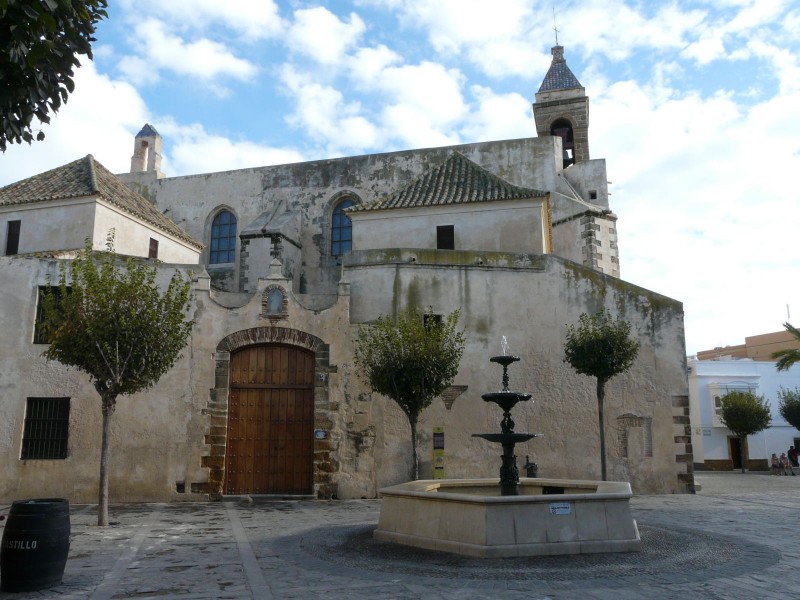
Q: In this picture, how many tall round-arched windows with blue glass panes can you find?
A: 2